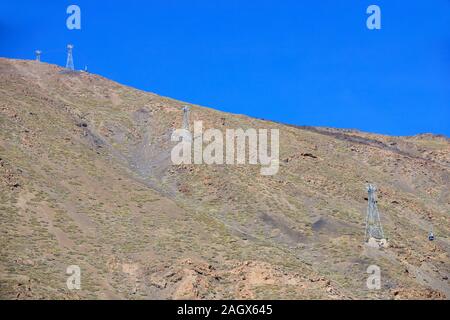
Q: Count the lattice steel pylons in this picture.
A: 4